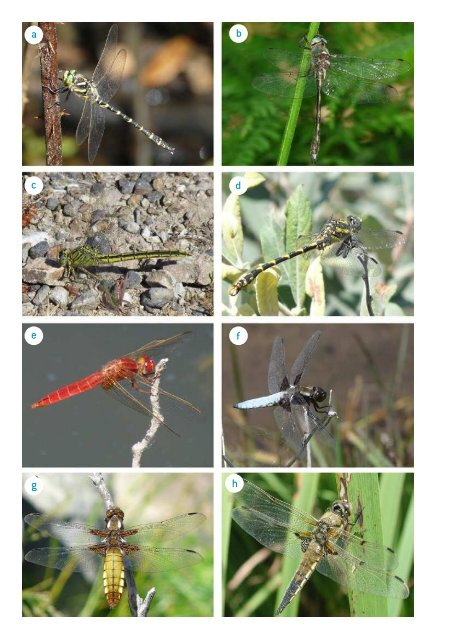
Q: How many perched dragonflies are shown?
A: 8